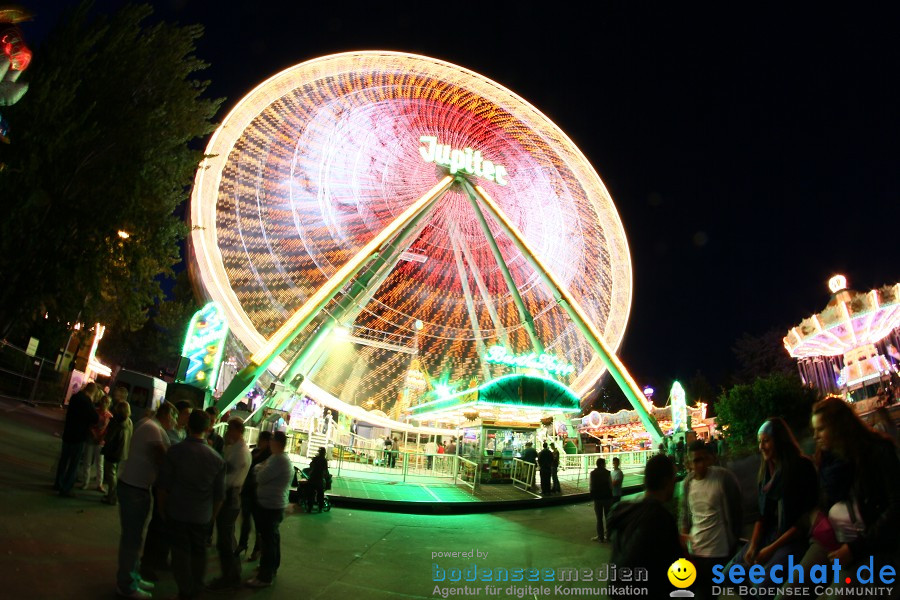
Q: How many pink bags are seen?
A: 1